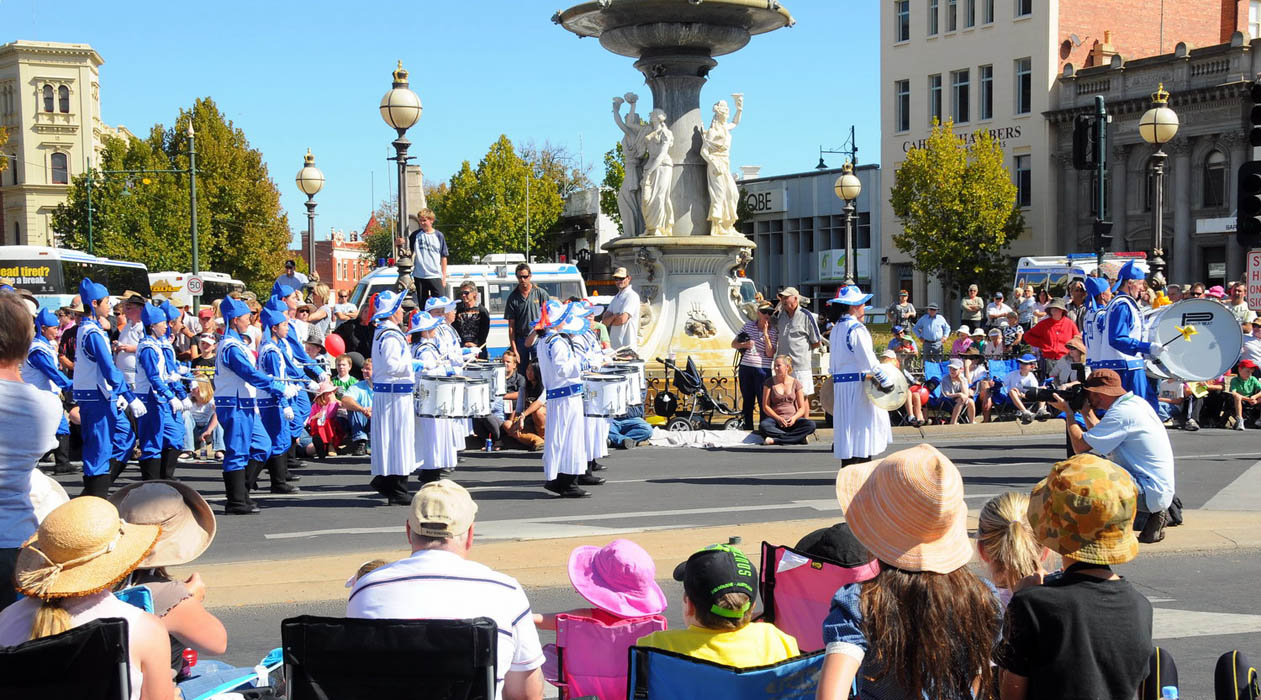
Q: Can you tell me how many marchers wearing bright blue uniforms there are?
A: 10